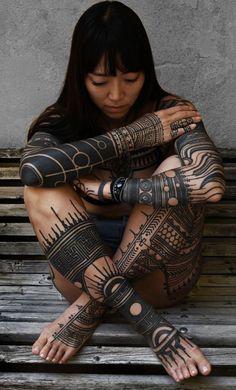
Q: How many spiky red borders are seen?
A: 0